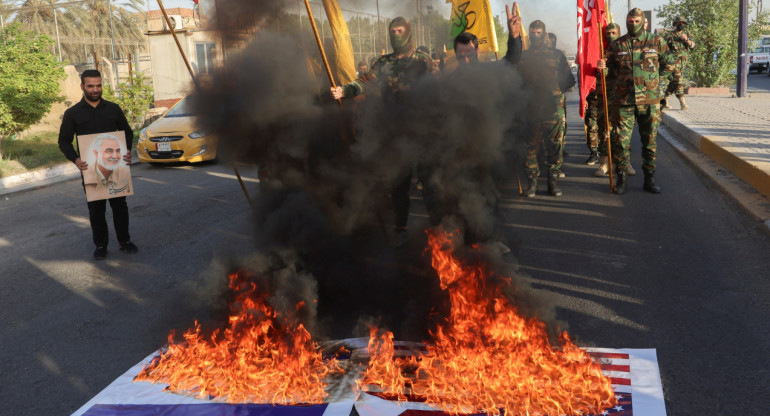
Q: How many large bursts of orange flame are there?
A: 2